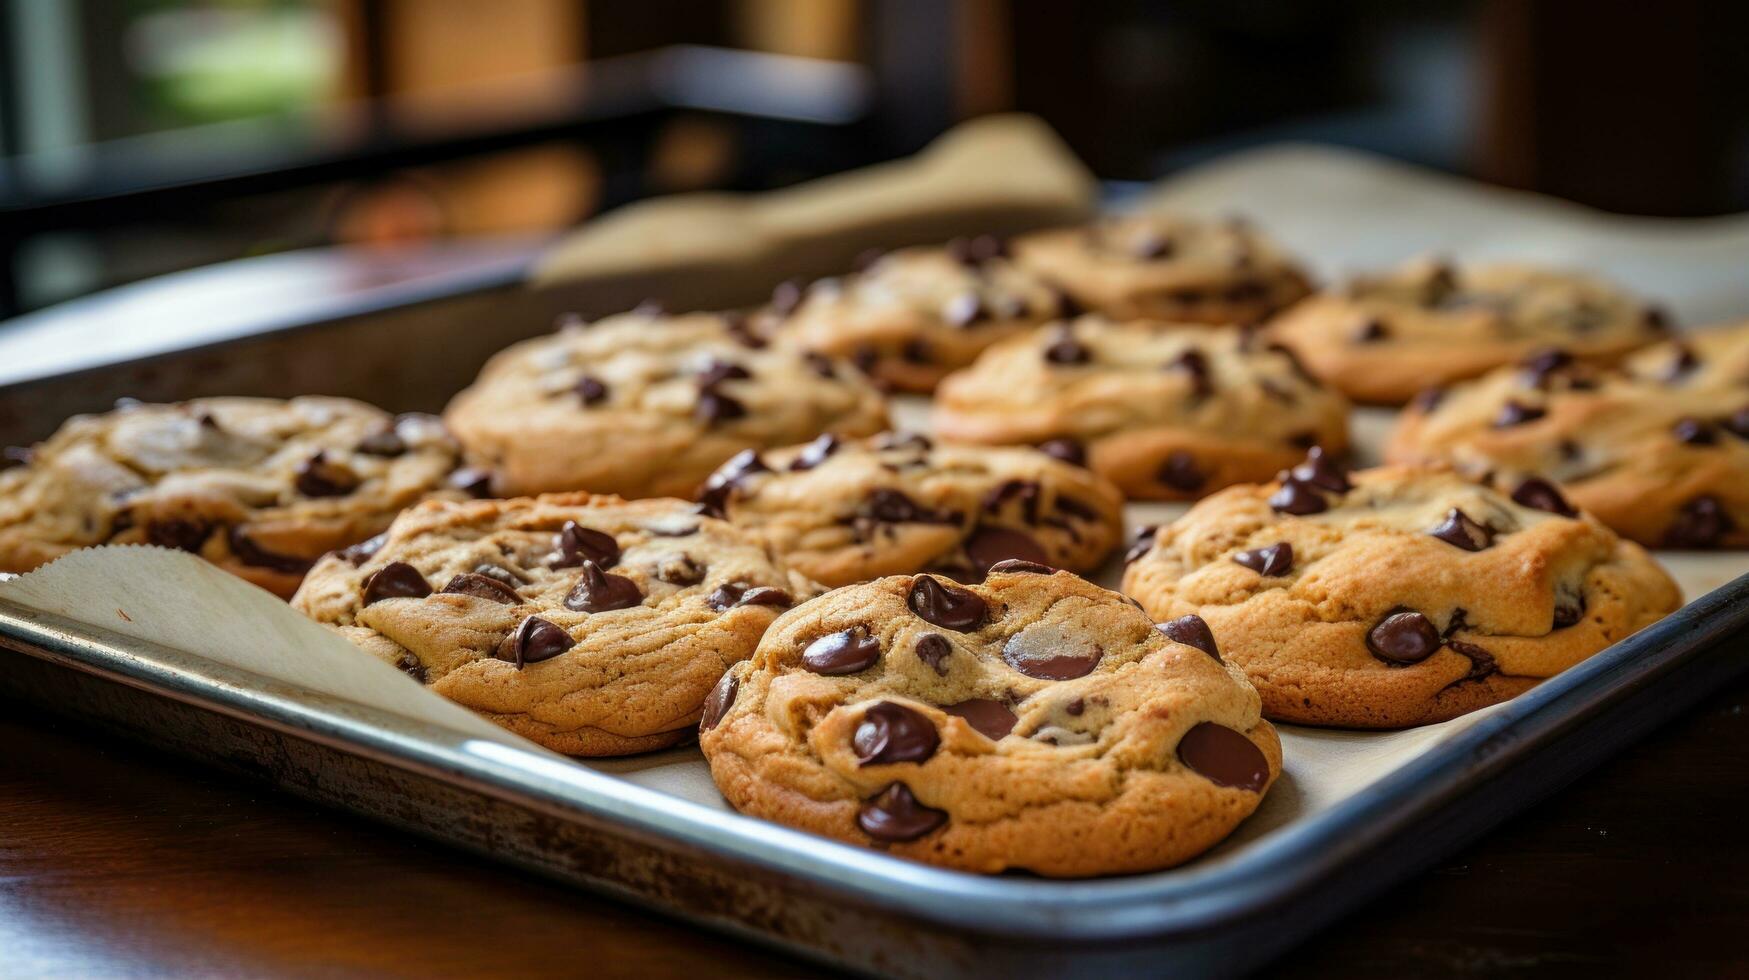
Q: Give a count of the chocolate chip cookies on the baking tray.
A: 11